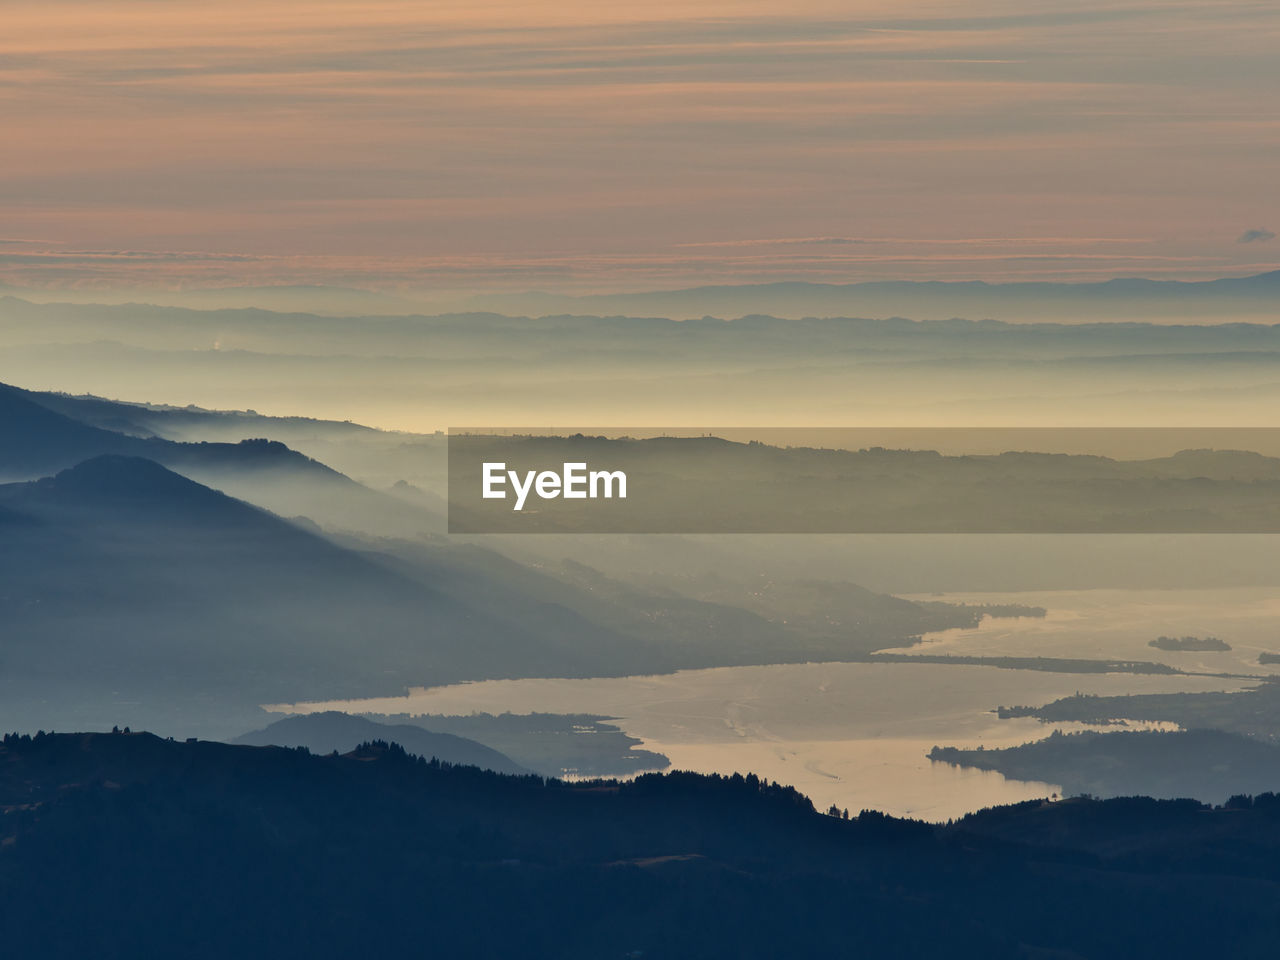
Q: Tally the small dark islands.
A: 2